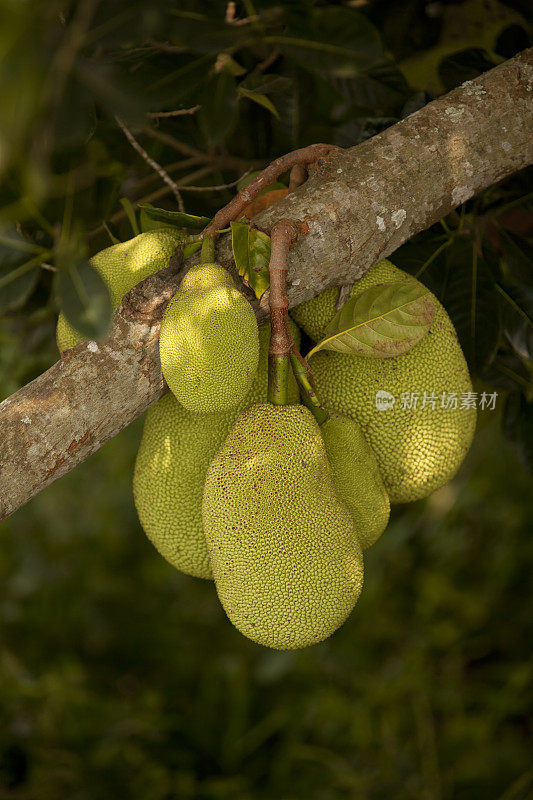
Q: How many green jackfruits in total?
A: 6